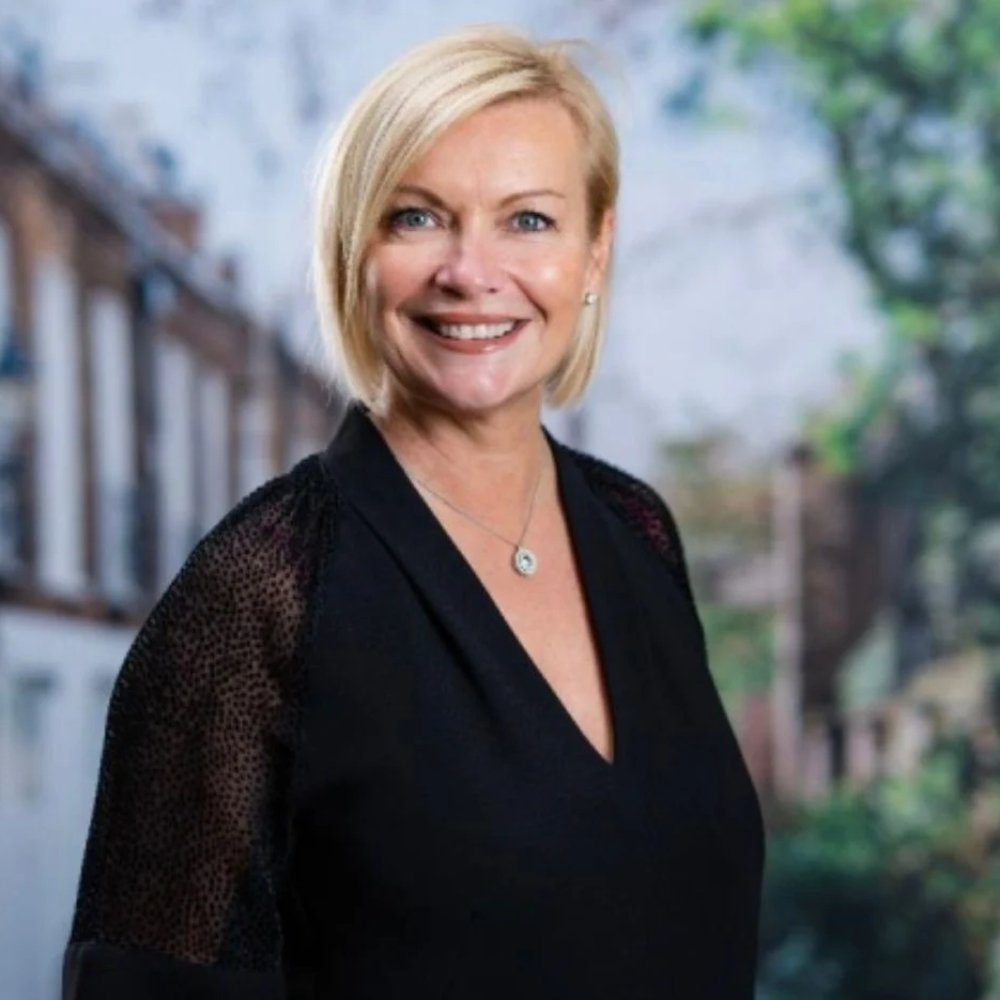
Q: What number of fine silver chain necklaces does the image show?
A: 1